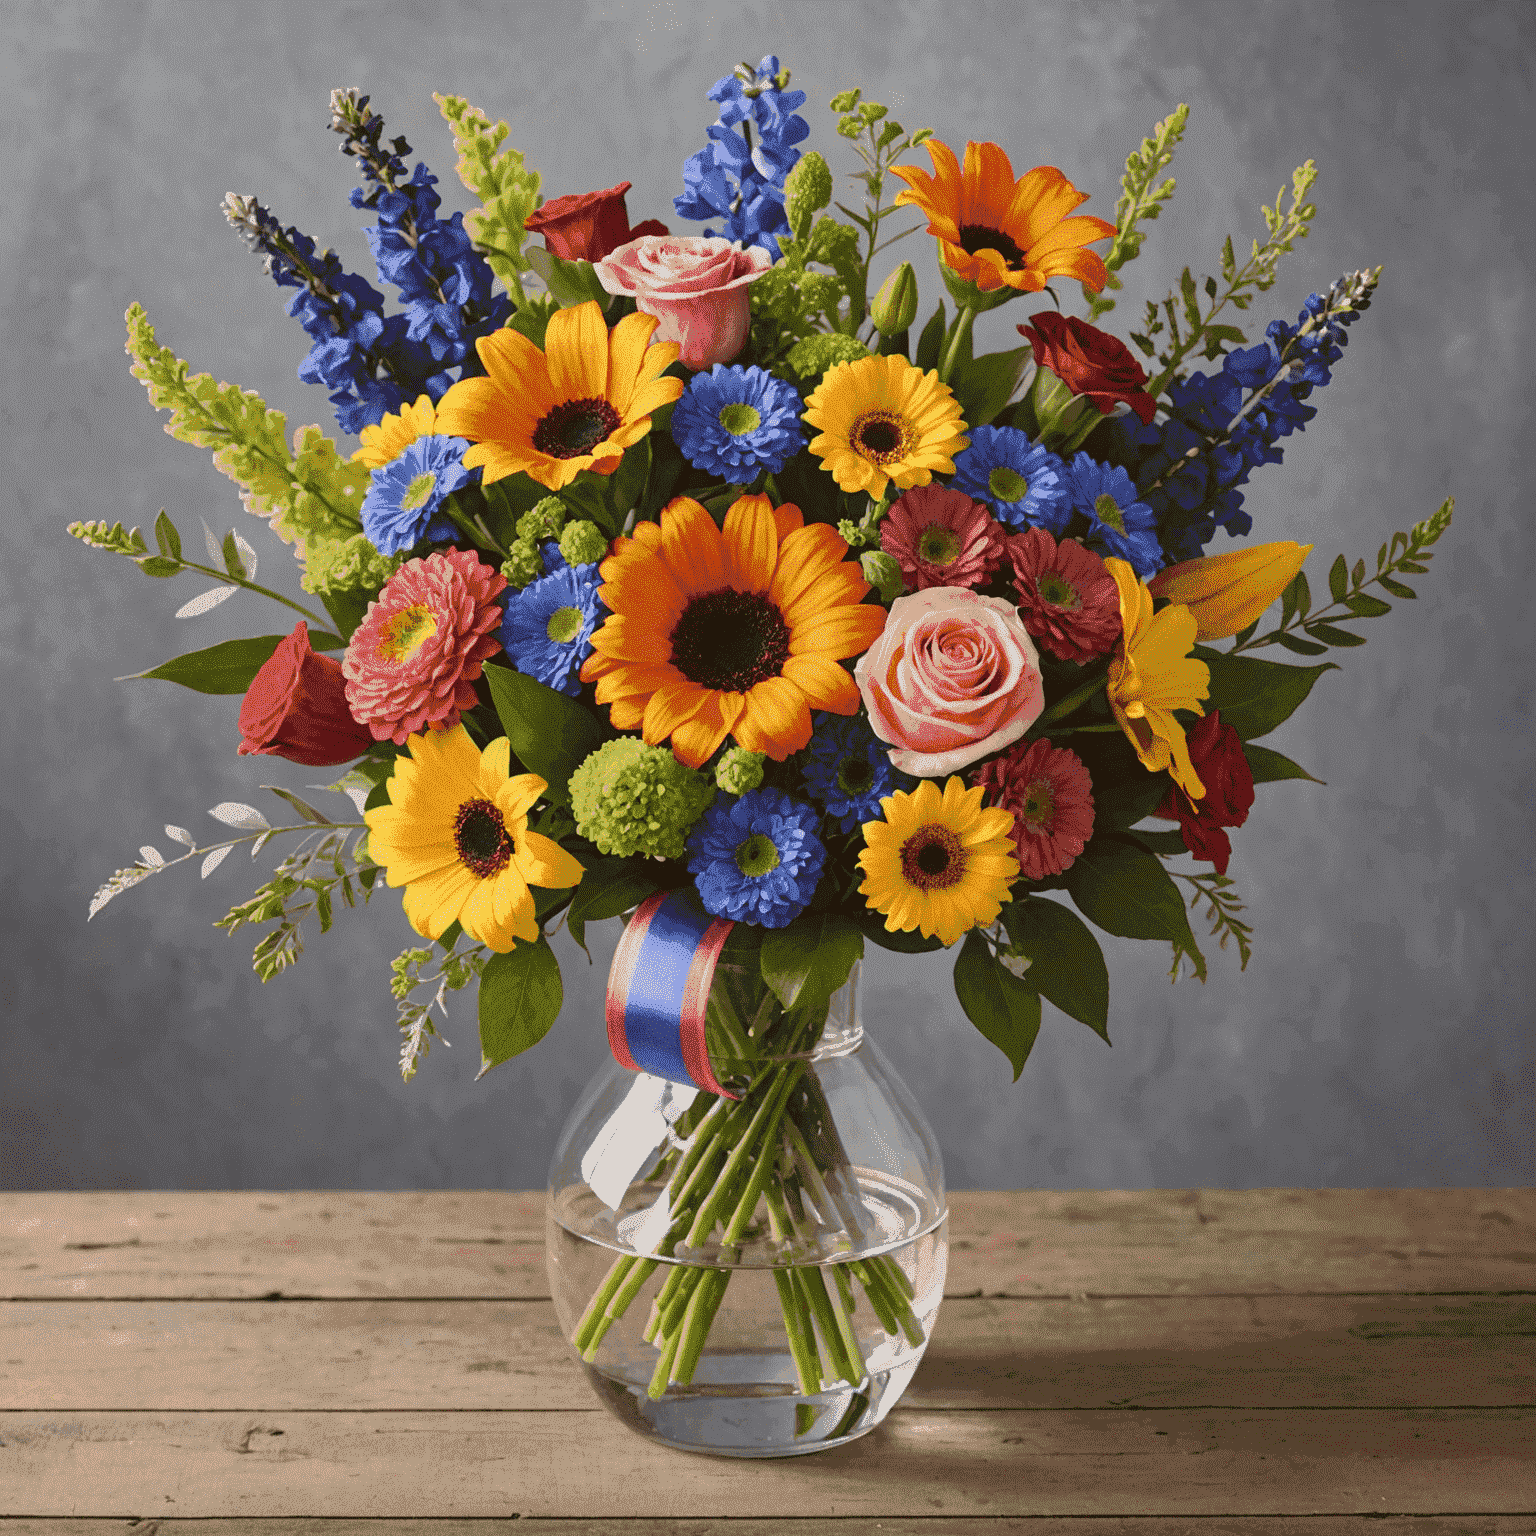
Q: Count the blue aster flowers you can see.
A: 7